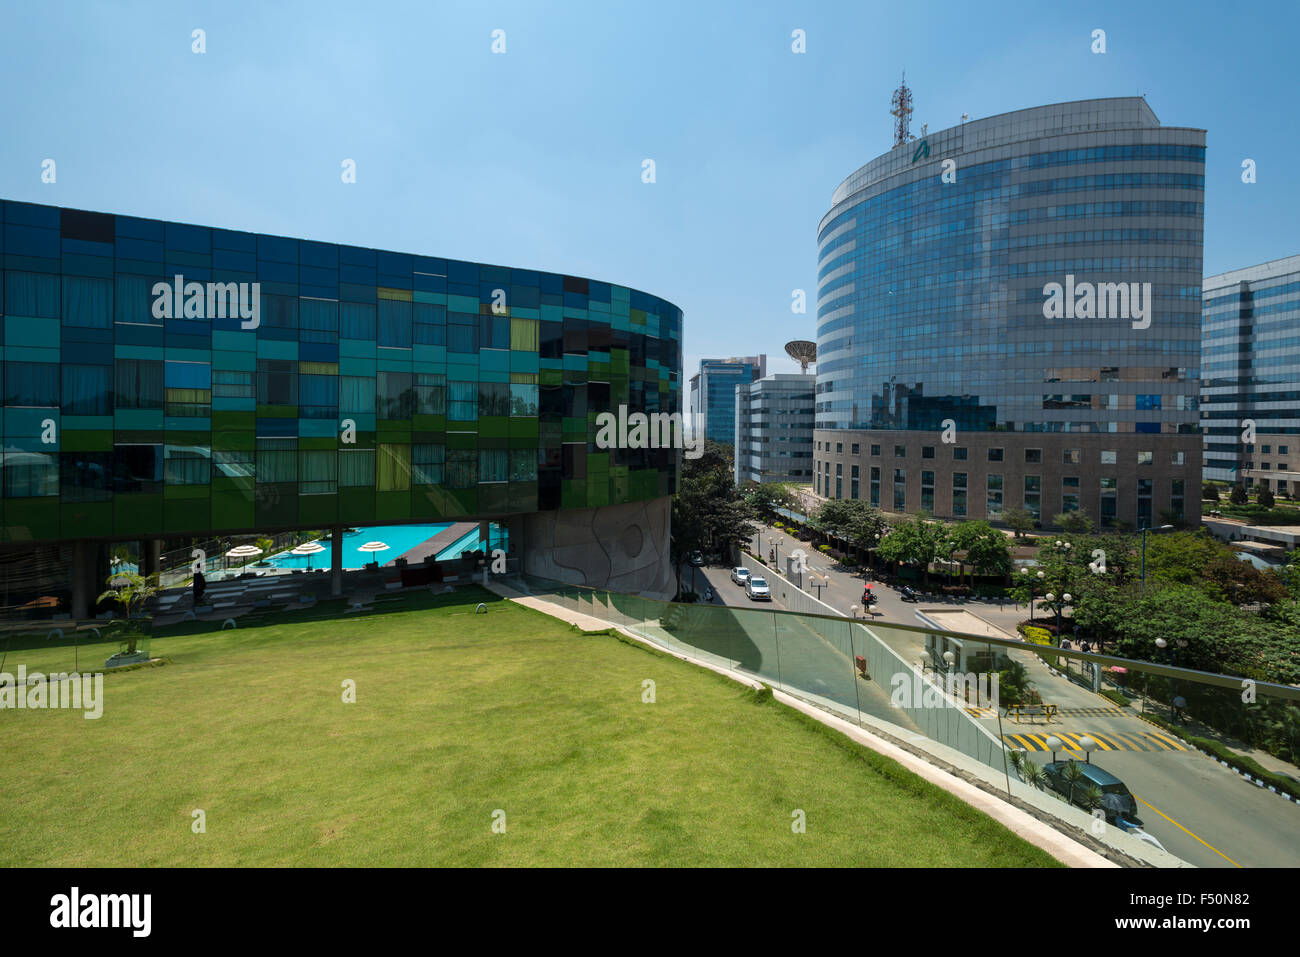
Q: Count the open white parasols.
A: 3